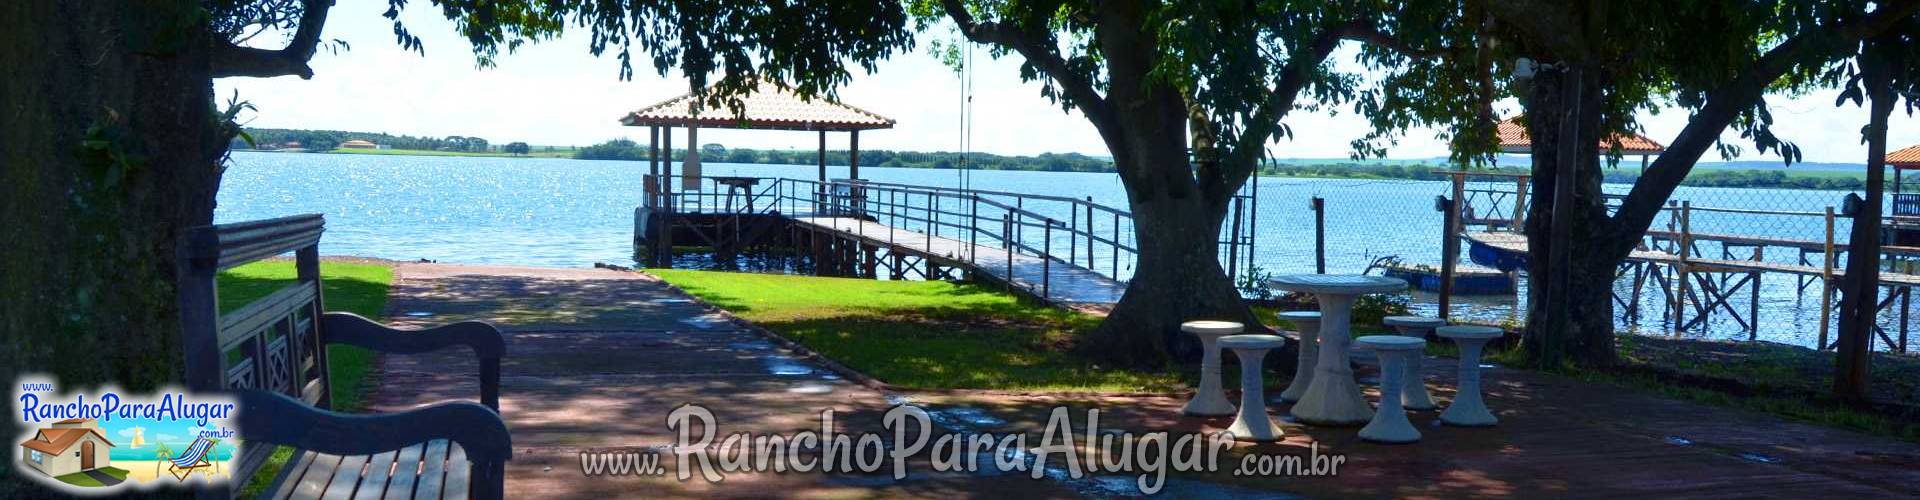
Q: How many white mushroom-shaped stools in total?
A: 6